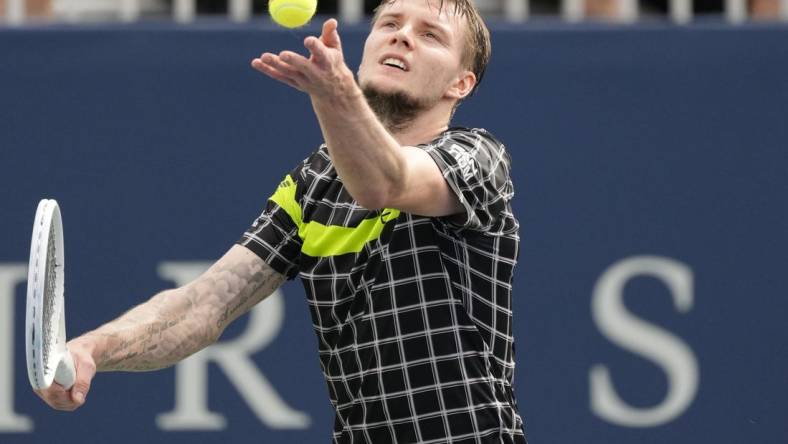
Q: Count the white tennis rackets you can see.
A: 1